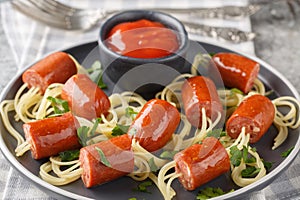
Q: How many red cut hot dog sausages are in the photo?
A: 9